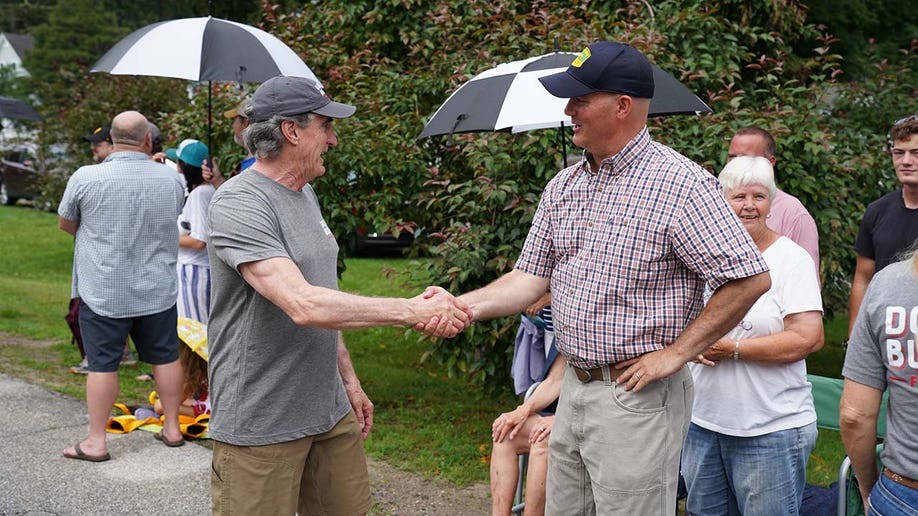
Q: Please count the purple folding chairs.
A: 0